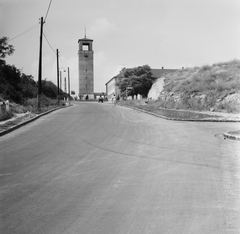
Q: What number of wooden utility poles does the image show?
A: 5